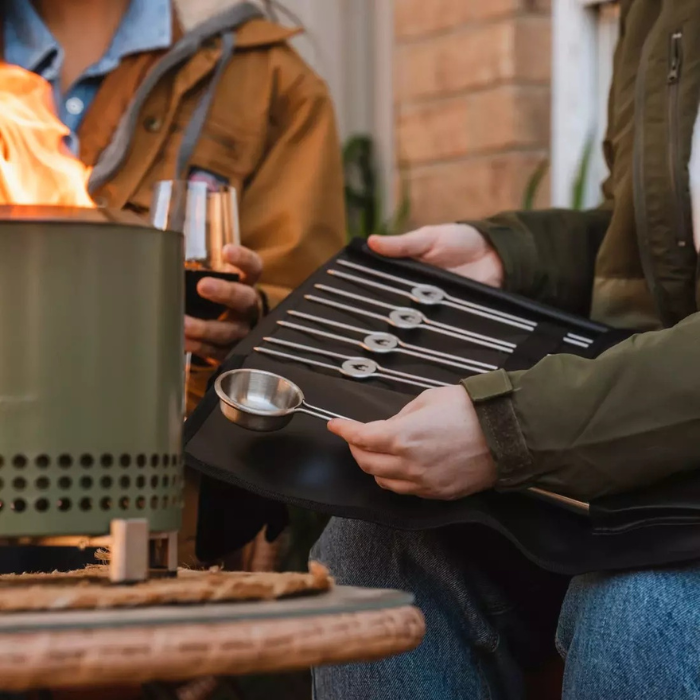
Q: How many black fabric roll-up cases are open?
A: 1